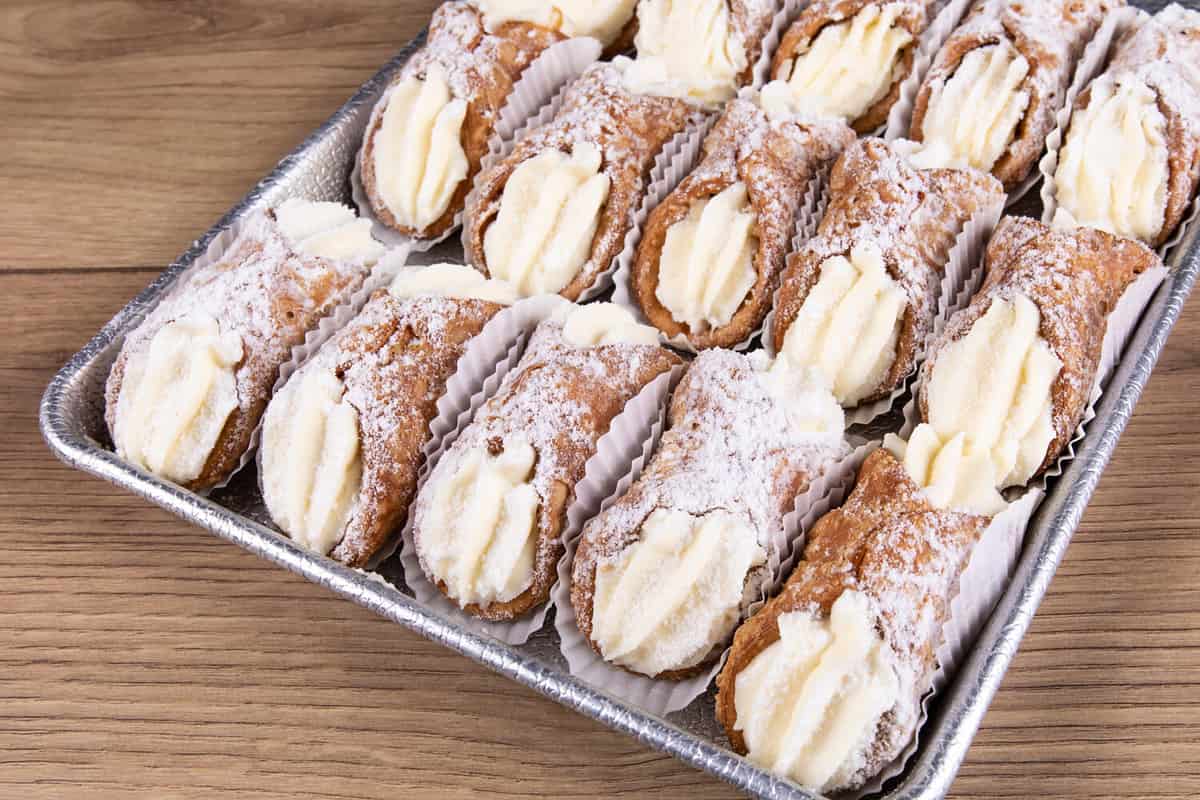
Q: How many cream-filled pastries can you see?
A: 15